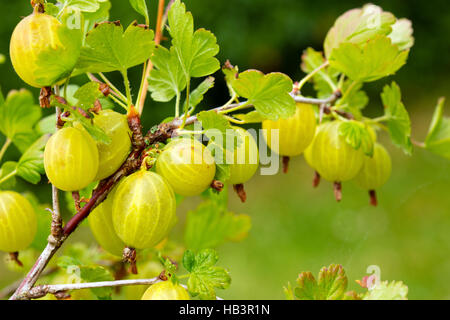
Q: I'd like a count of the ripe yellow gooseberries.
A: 13